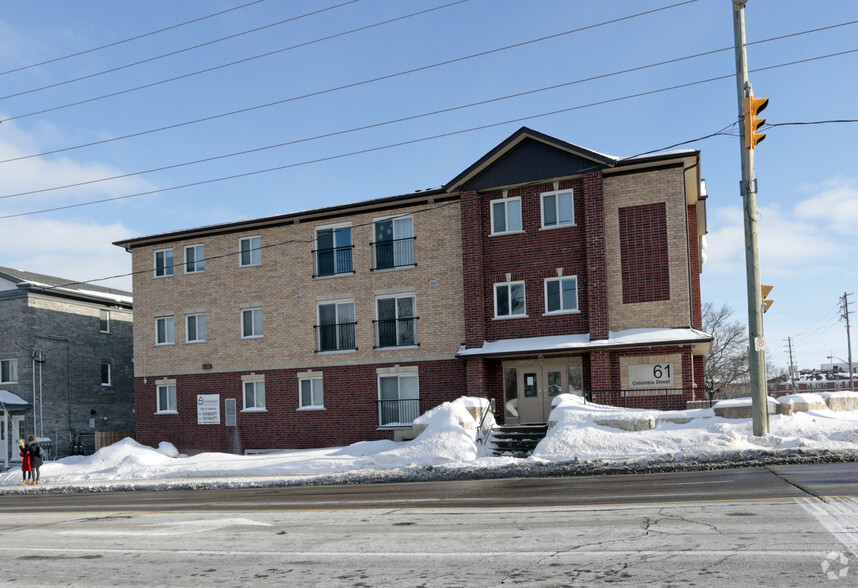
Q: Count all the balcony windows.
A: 5